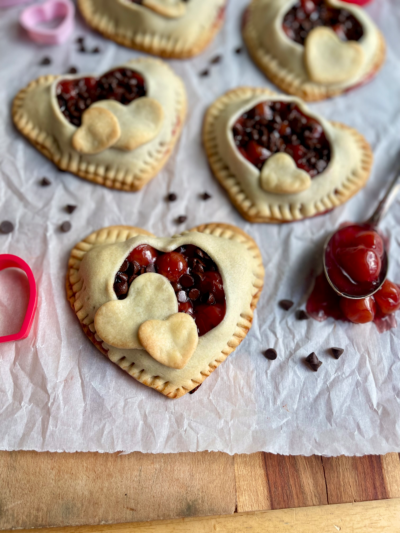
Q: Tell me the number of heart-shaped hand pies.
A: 5